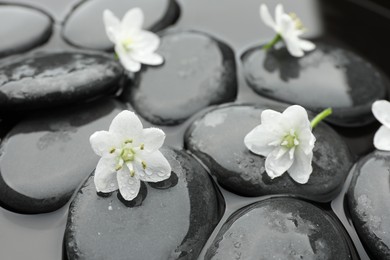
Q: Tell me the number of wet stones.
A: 10